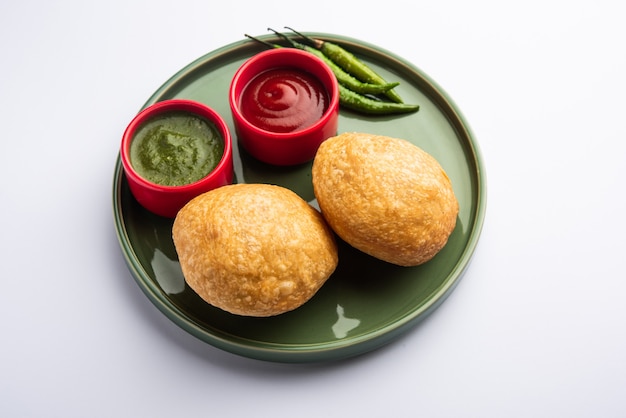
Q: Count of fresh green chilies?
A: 3